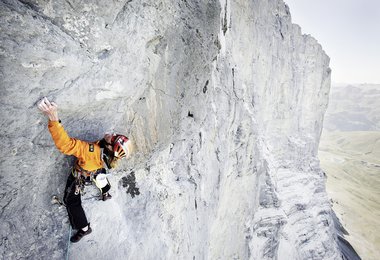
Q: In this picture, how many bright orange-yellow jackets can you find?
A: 1